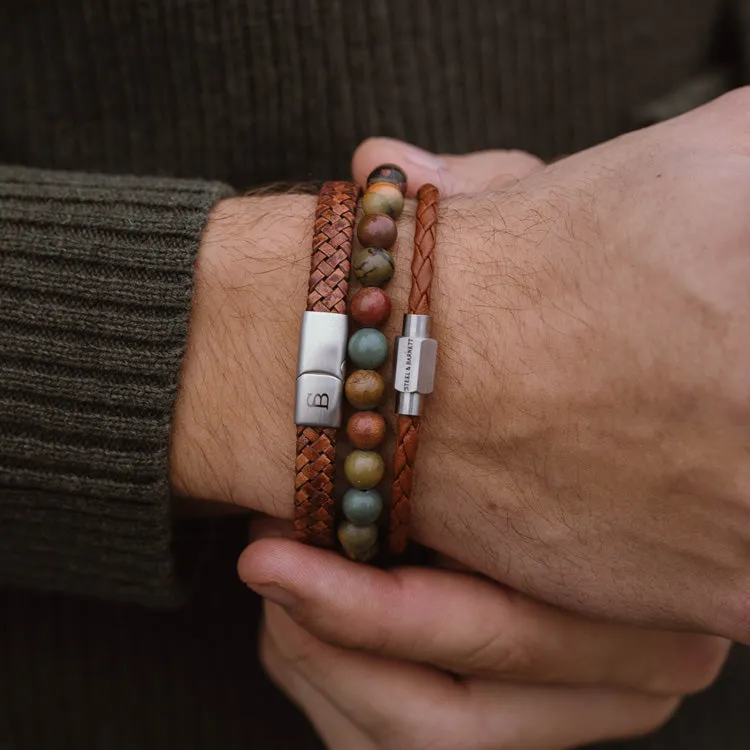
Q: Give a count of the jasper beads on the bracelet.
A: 11